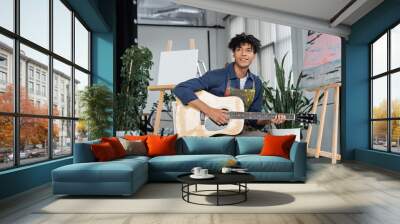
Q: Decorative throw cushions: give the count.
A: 6